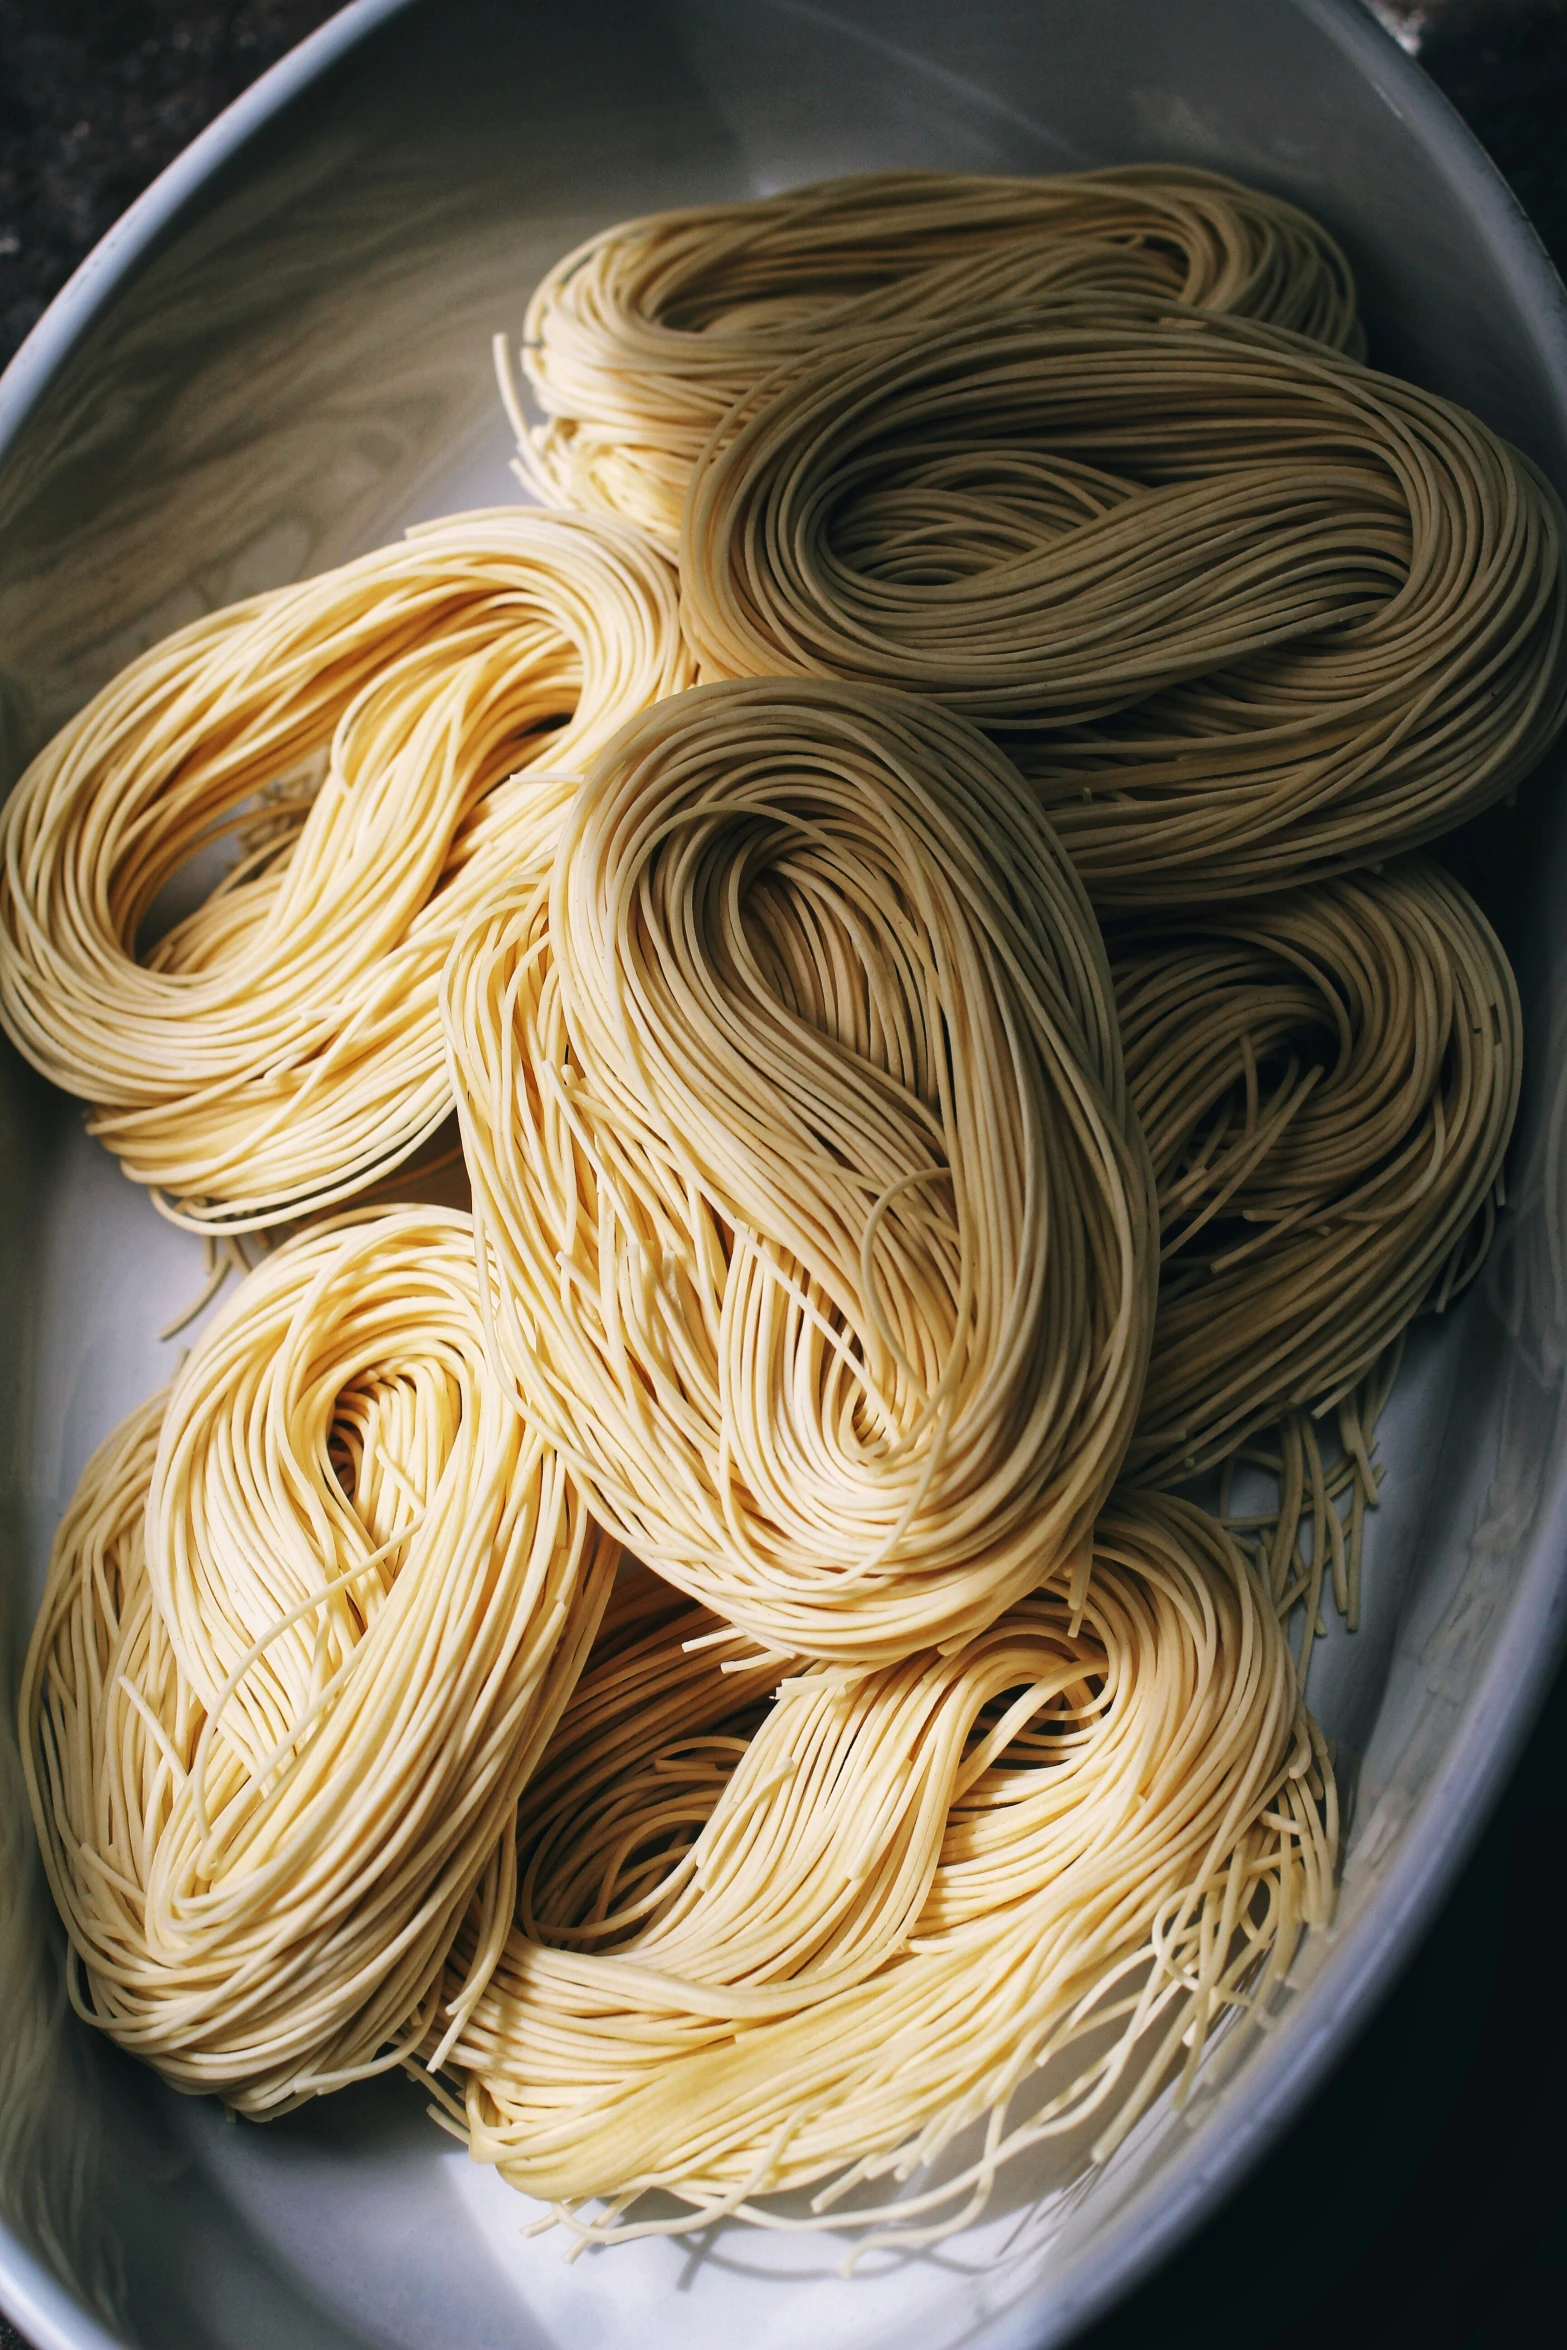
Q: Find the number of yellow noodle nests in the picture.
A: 7